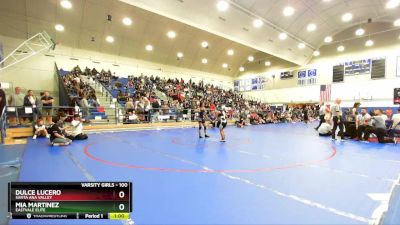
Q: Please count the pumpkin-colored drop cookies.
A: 0